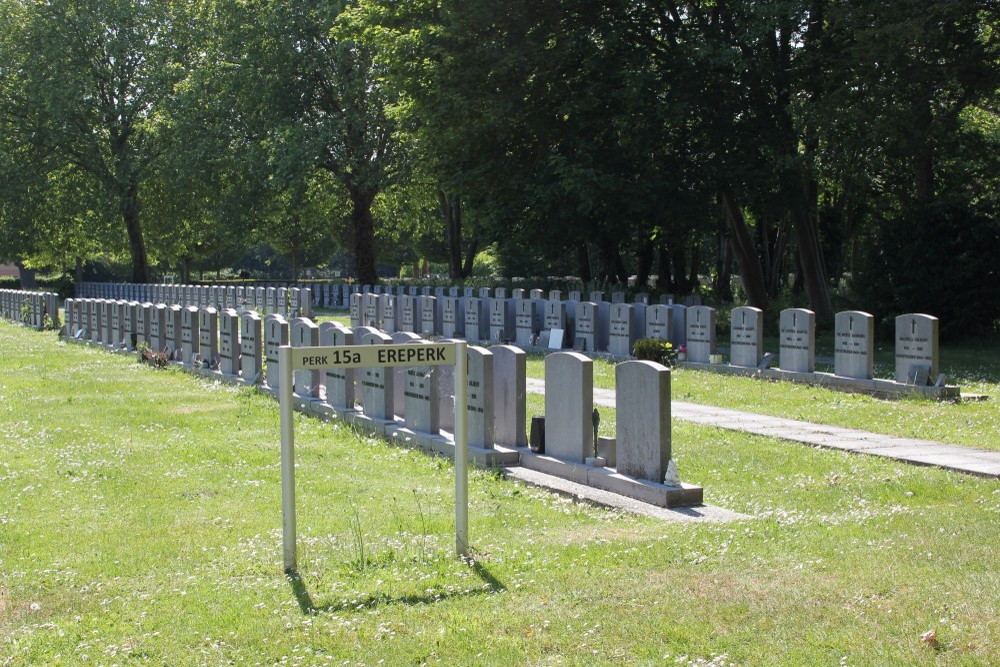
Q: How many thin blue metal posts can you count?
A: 0